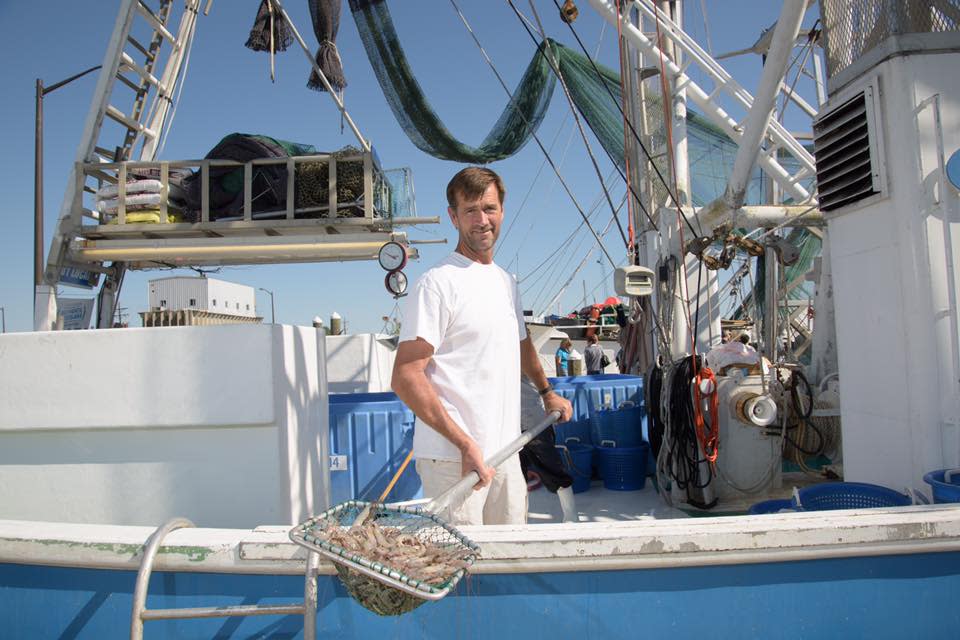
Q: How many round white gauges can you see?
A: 2